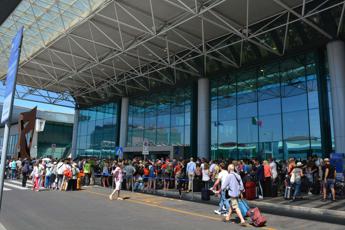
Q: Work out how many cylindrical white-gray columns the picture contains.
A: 4